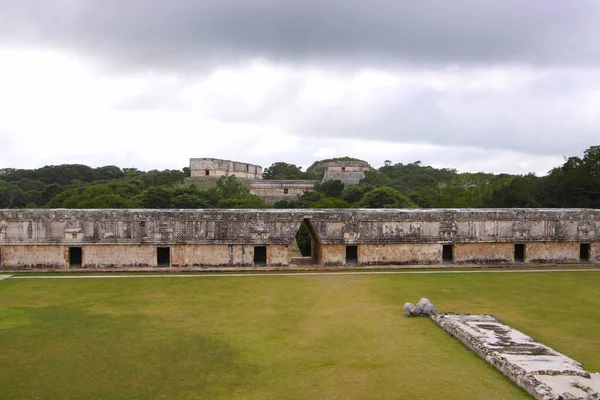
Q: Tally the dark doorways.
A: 7